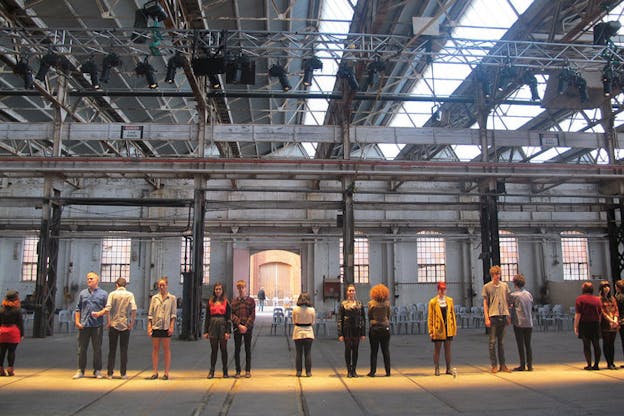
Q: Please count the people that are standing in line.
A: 15